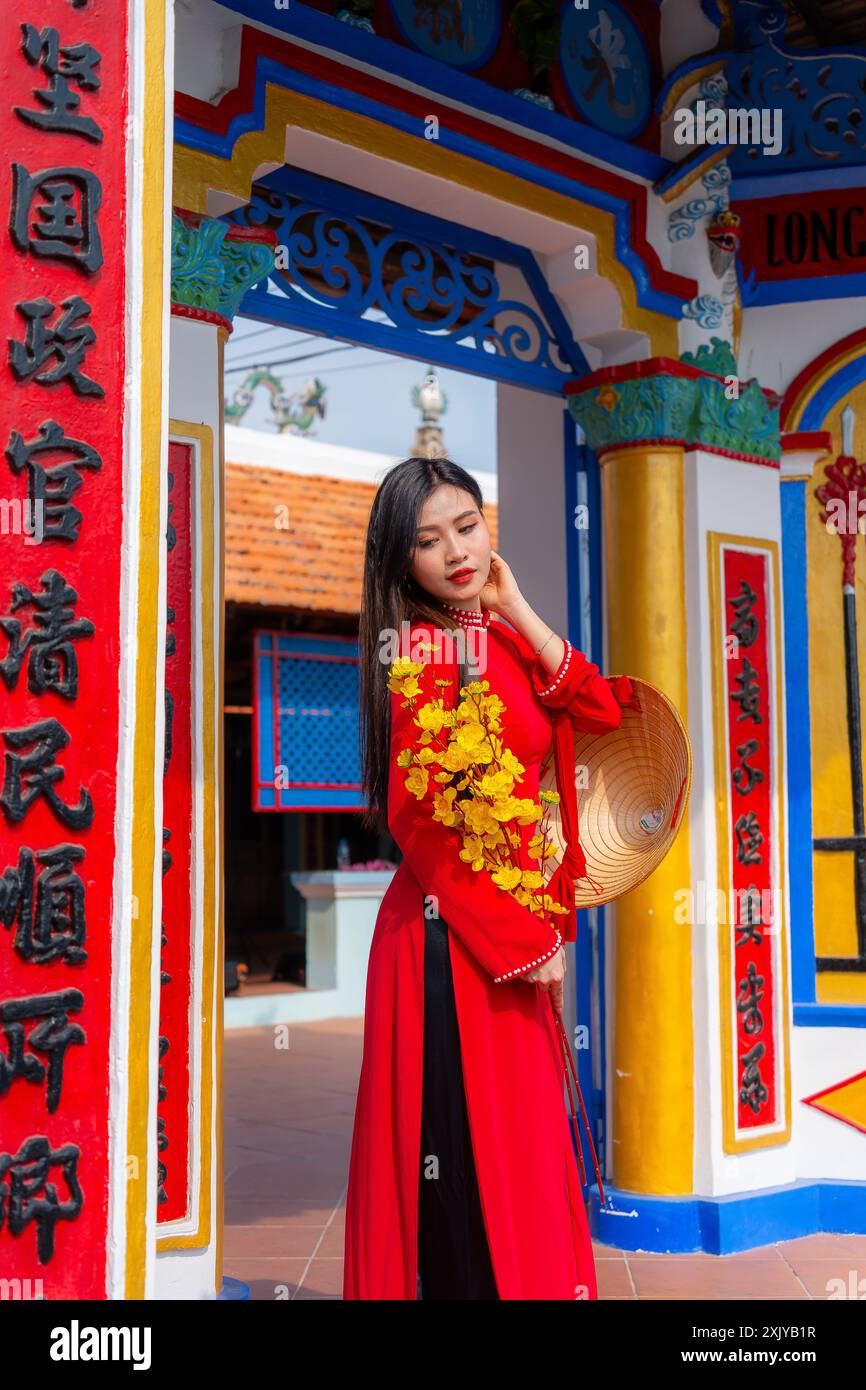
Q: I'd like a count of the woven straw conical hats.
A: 1